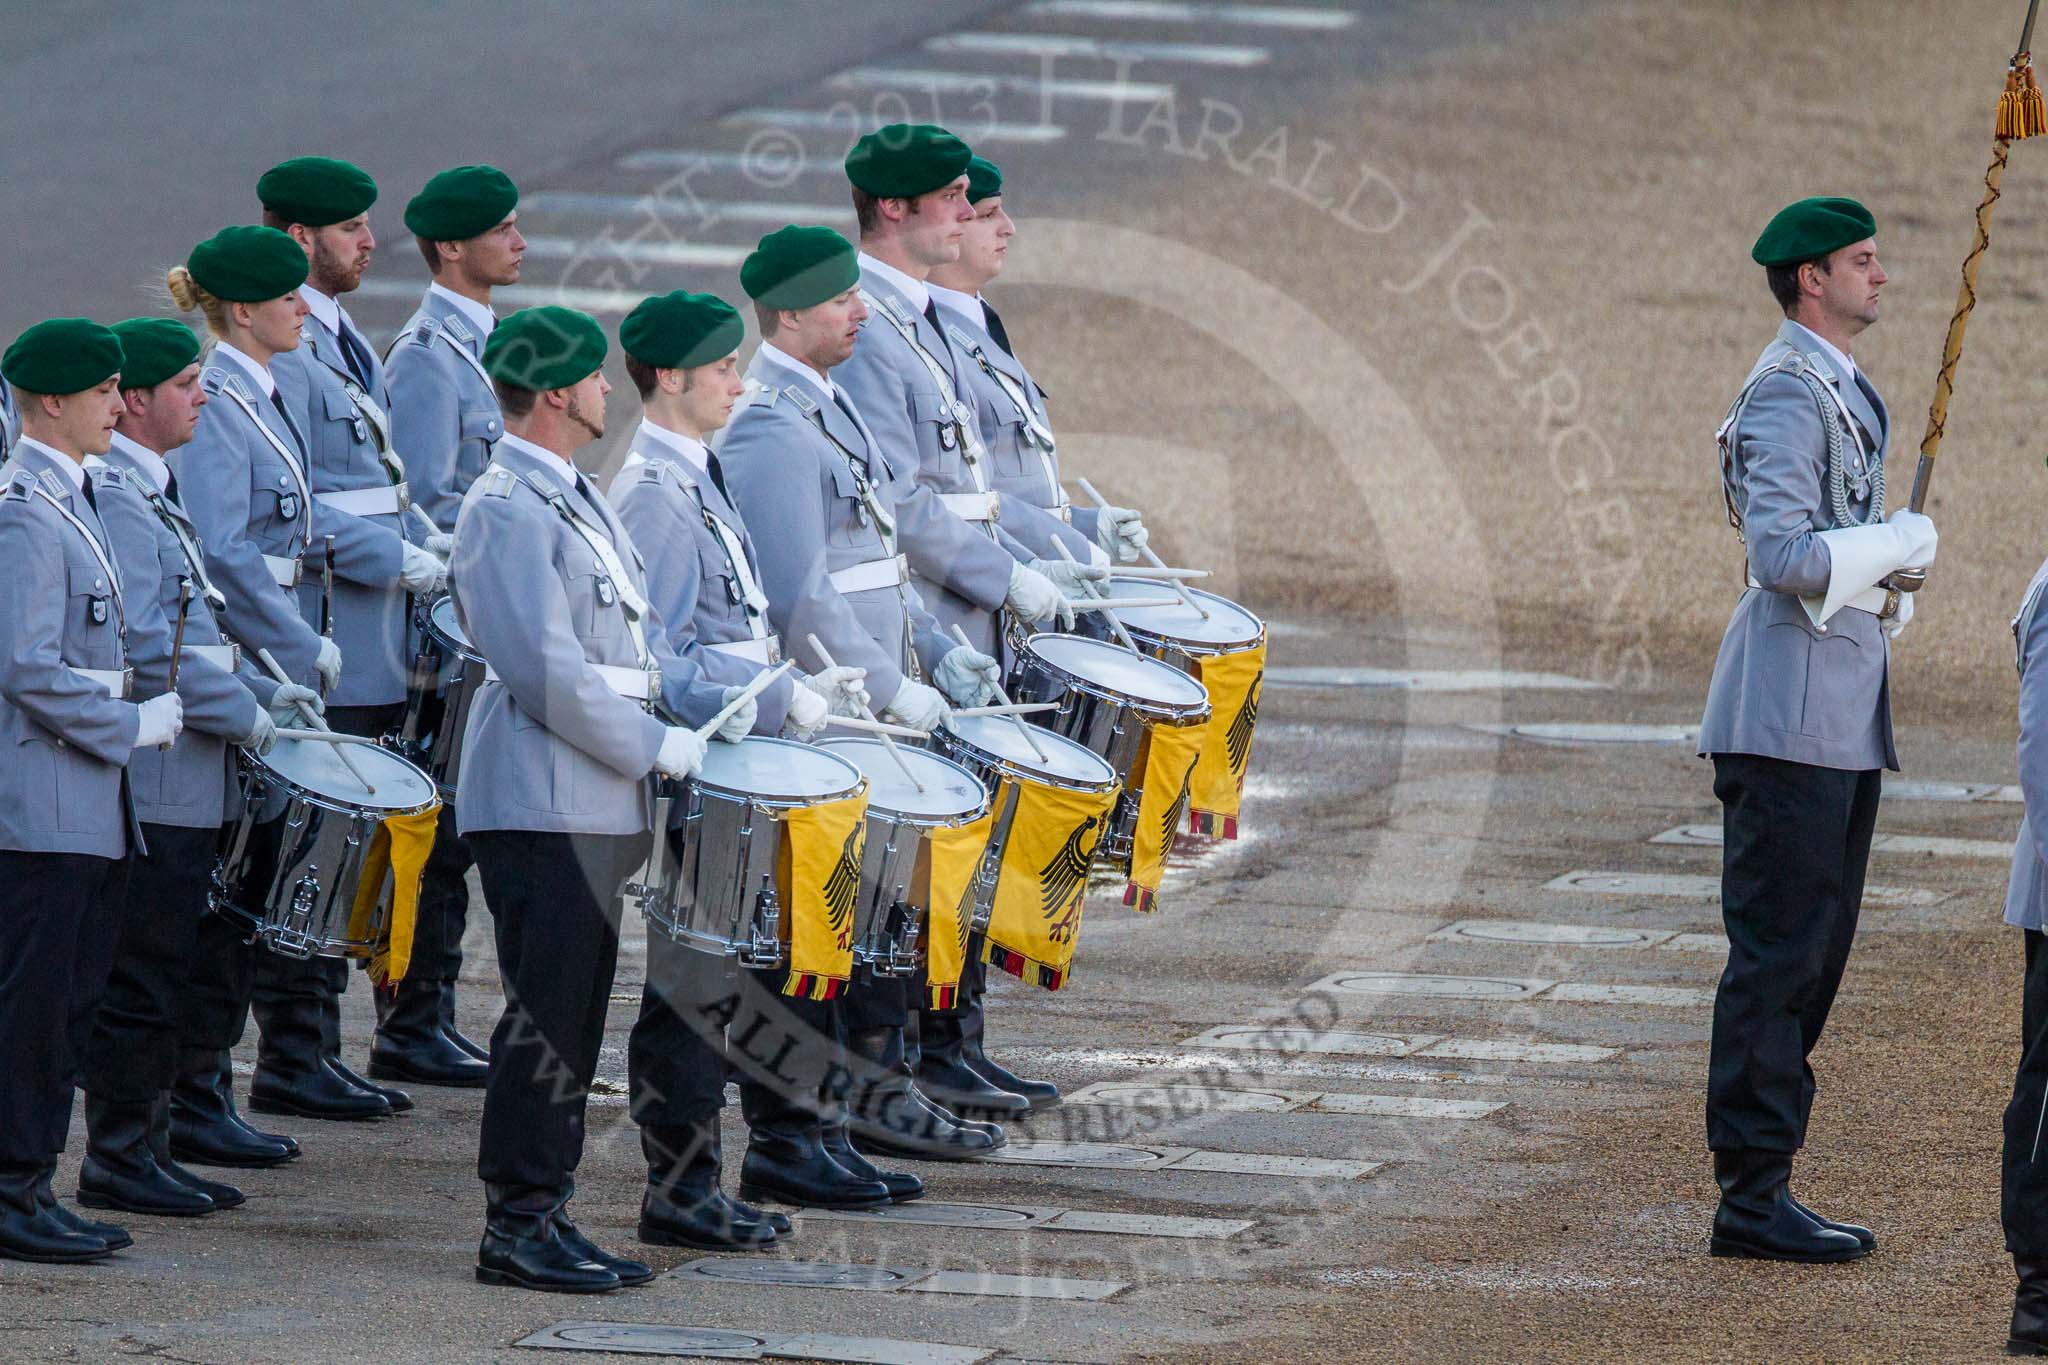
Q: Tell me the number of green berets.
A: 11